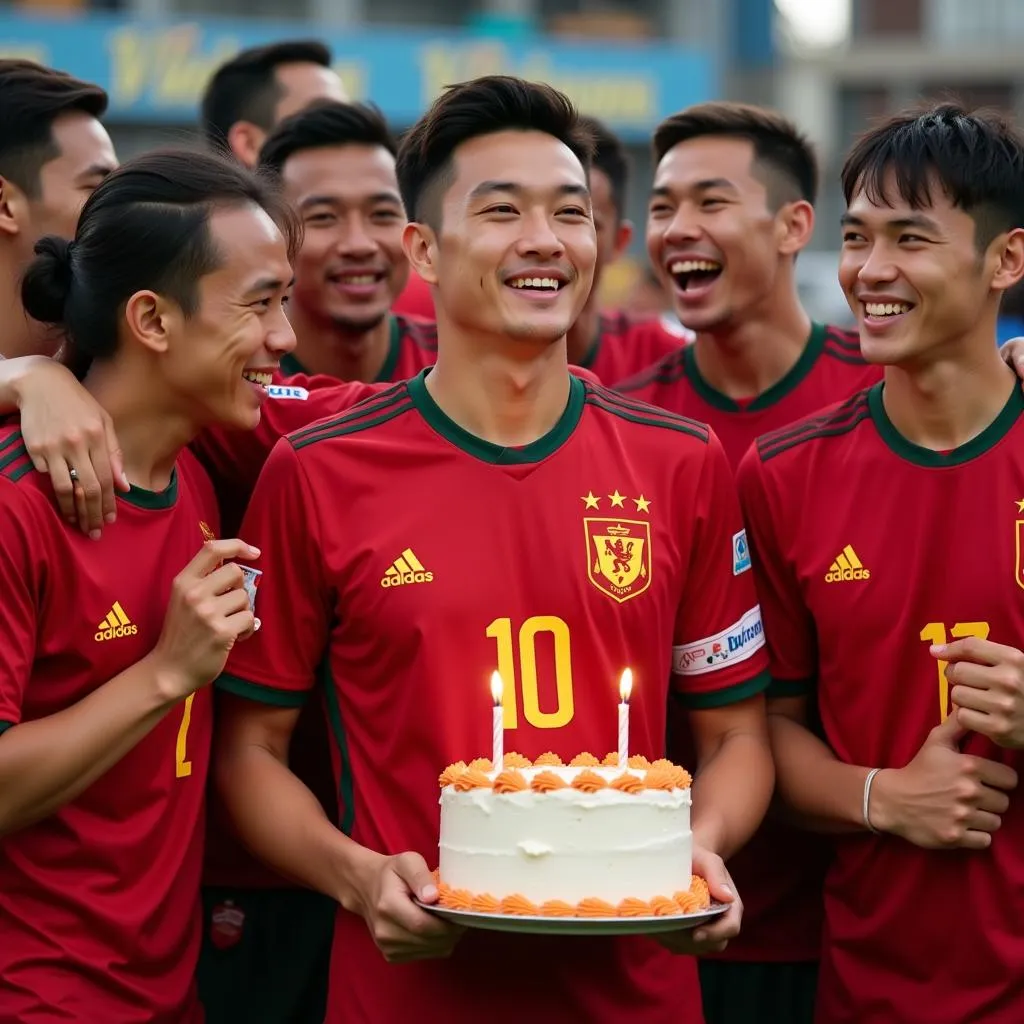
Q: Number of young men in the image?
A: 8